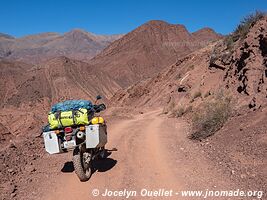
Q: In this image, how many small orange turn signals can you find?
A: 2